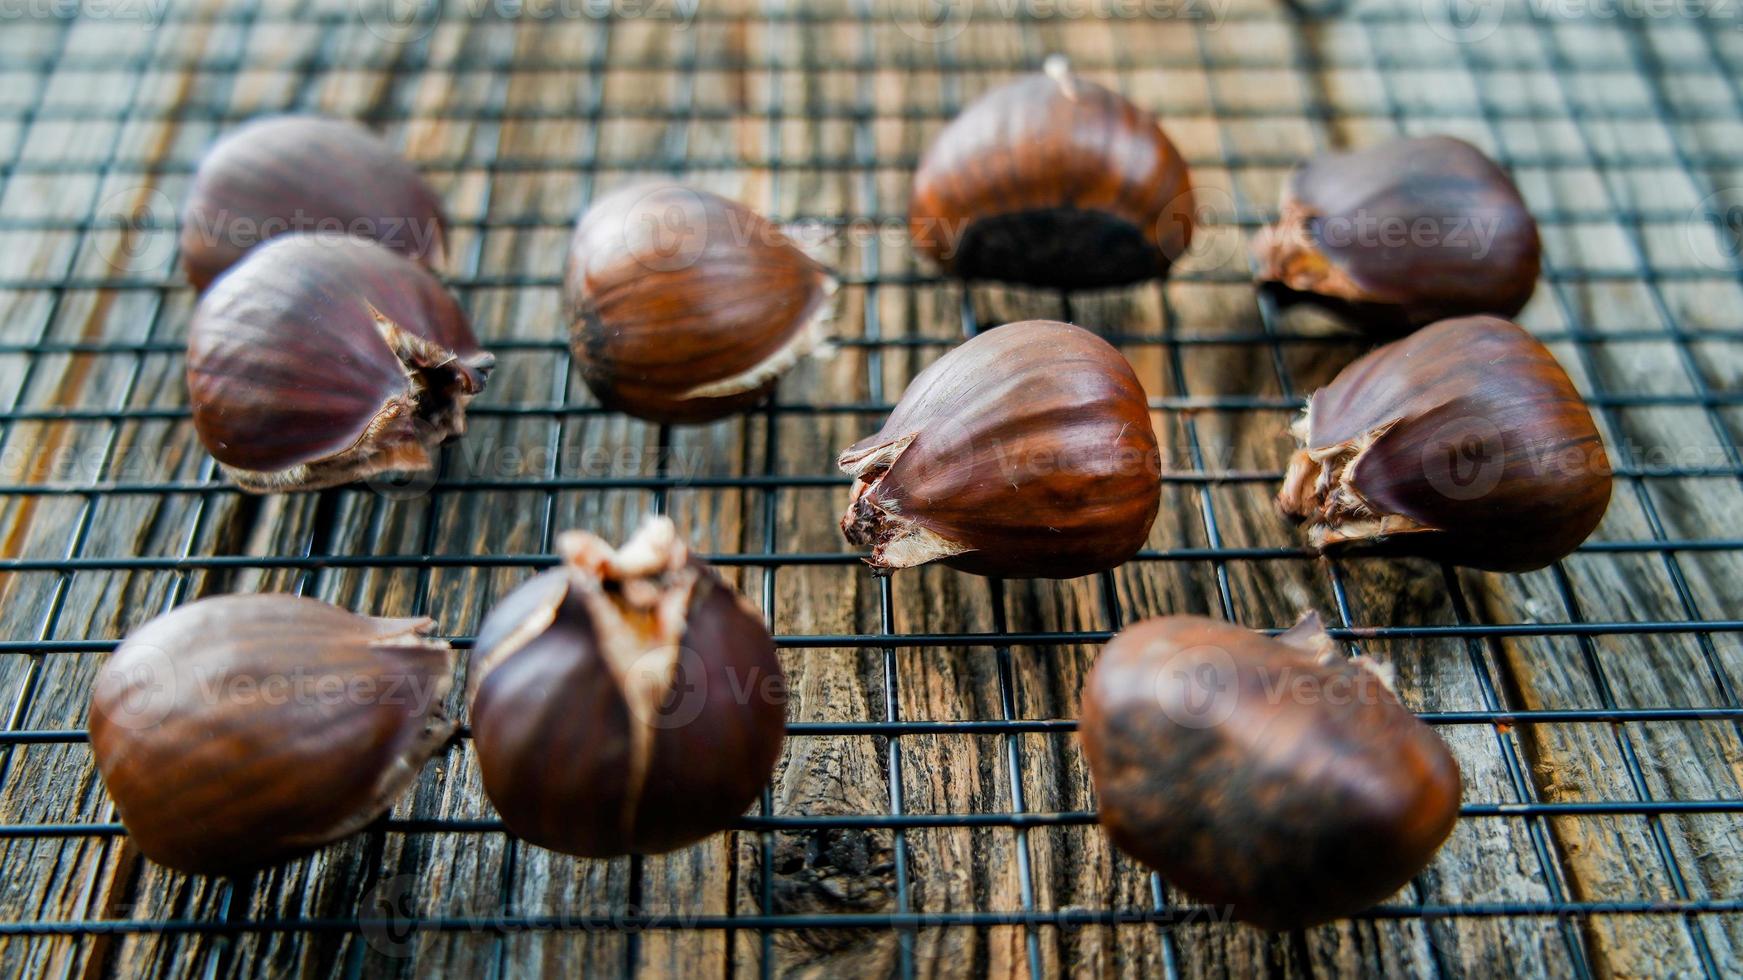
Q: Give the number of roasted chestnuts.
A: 10